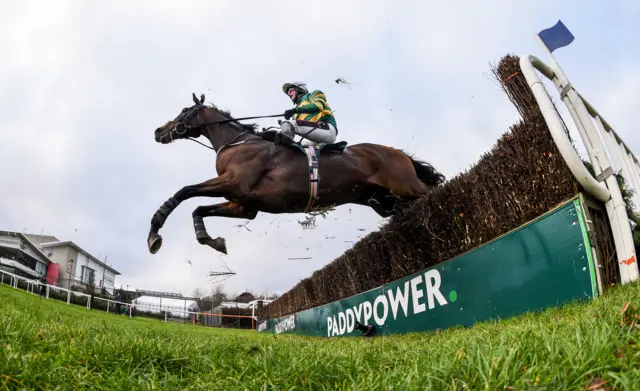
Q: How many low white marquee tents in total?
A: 1